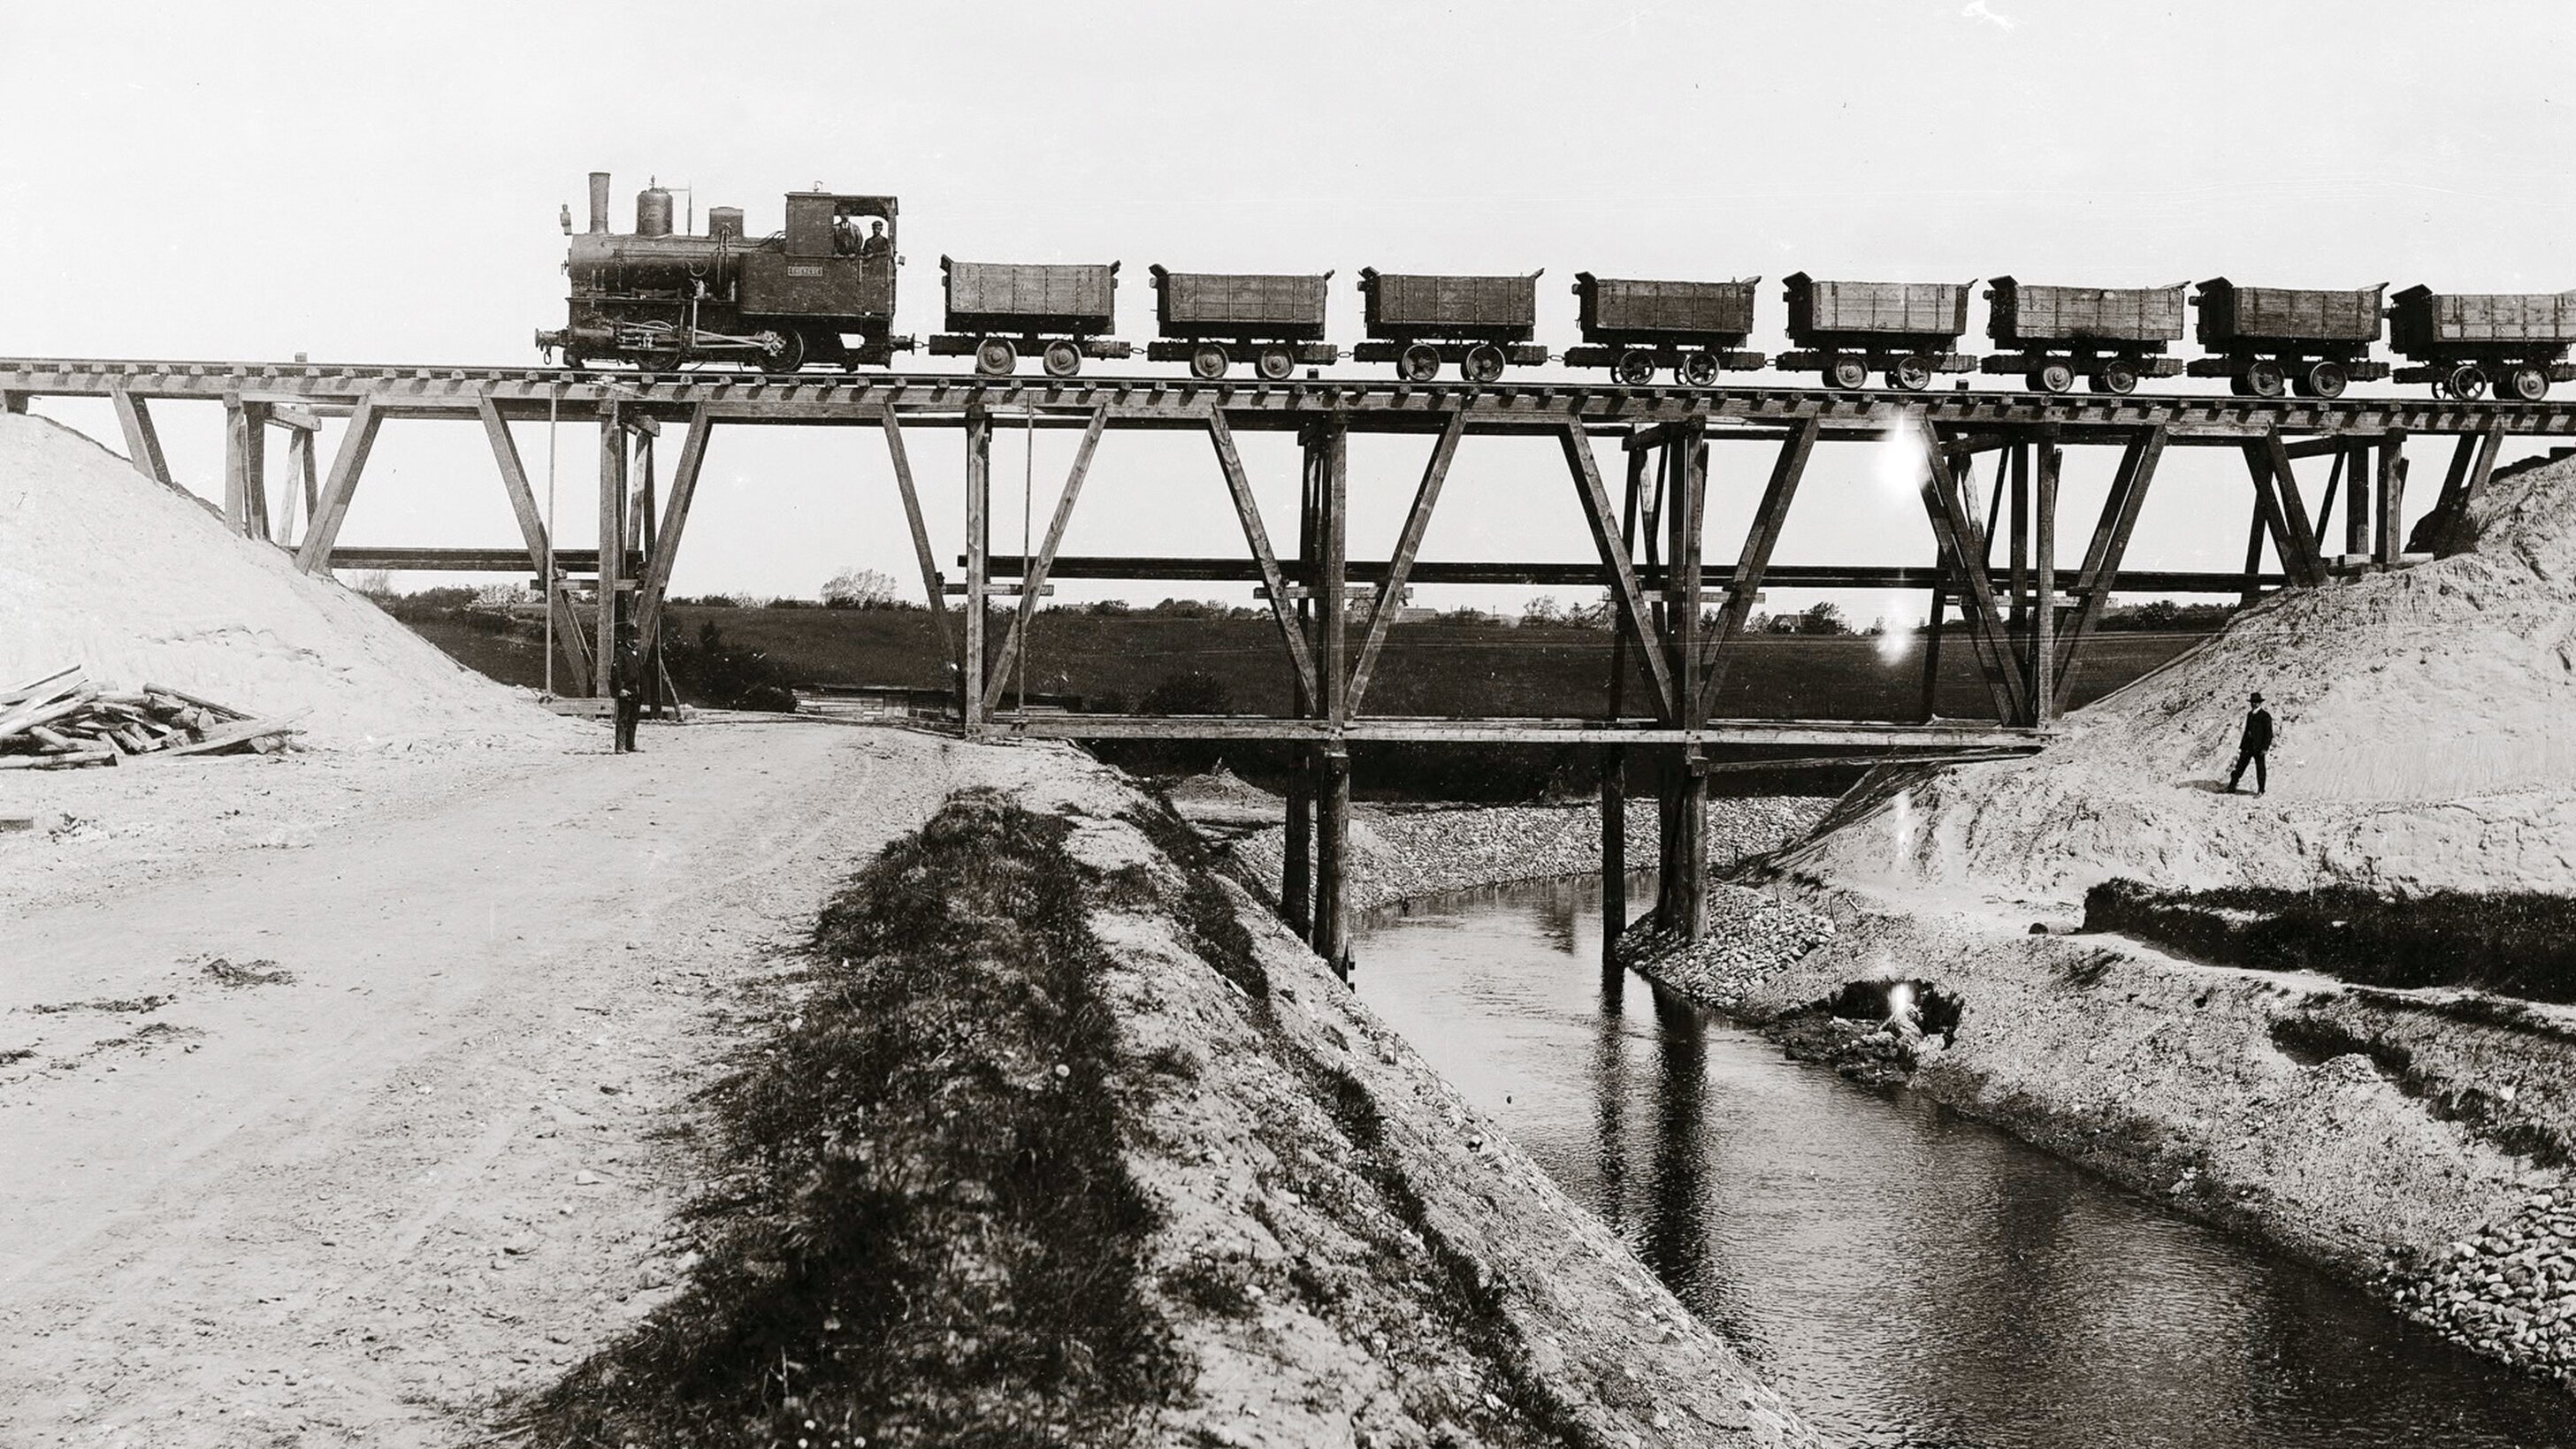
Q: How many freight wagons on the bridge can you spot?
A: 8